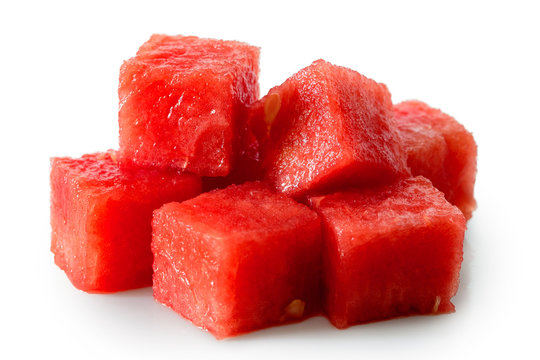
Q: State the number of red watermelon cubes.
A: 6